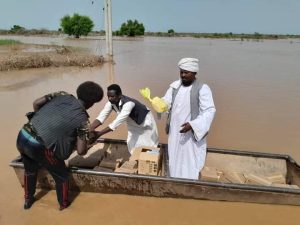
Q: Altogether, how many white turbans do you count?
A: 1